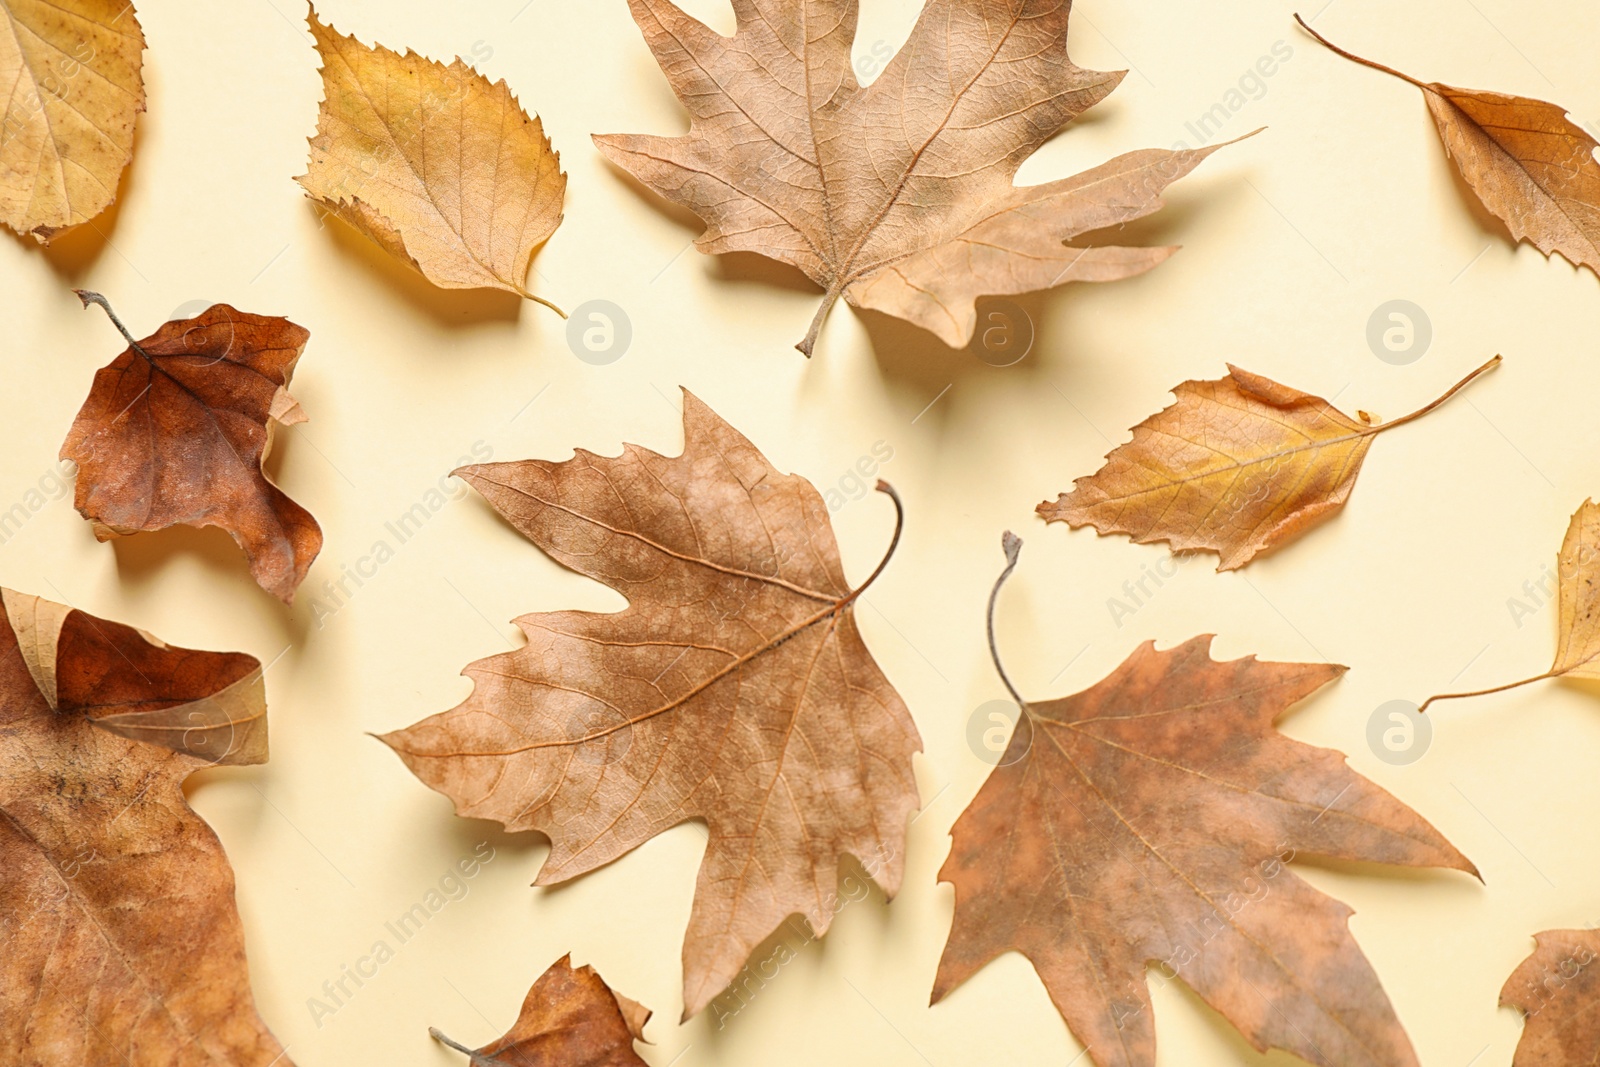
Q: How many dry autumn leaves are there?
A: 12